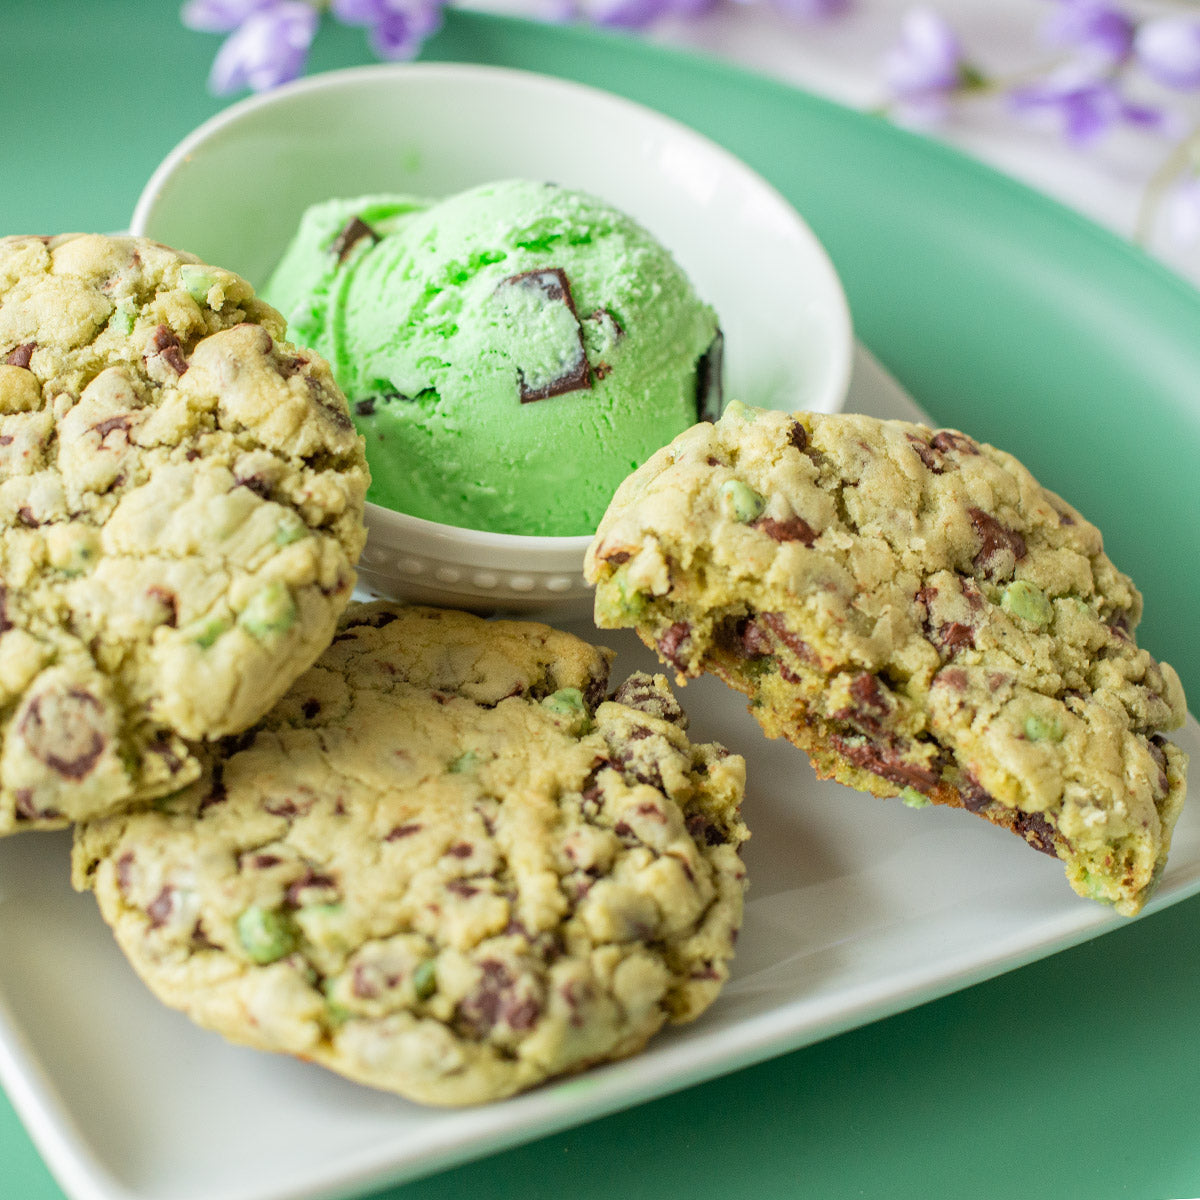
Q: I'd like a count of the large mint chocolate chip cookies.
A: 3